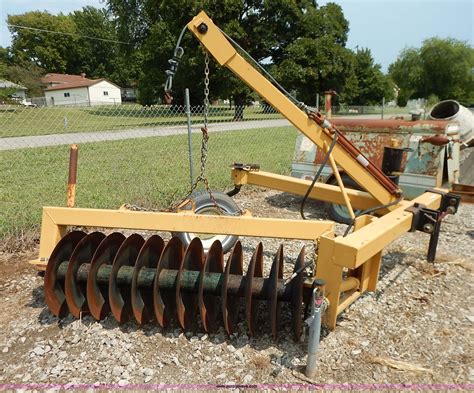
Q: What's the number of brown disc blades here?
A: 12